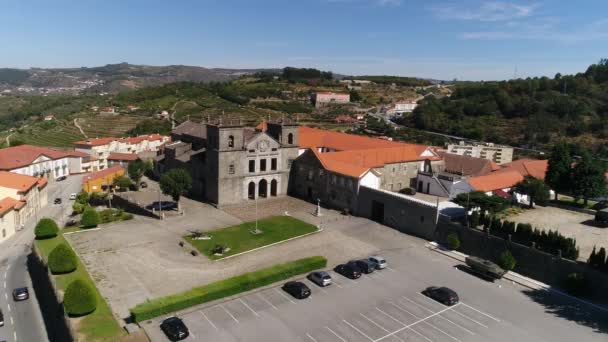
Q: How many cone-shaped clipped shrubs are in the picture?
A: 4